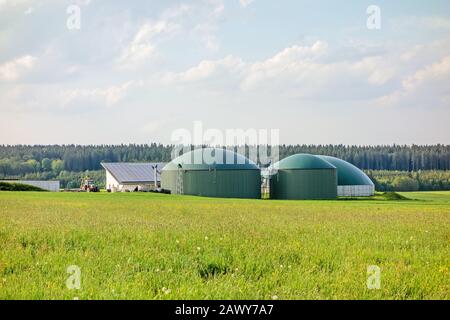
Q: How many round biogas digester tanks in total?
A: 3